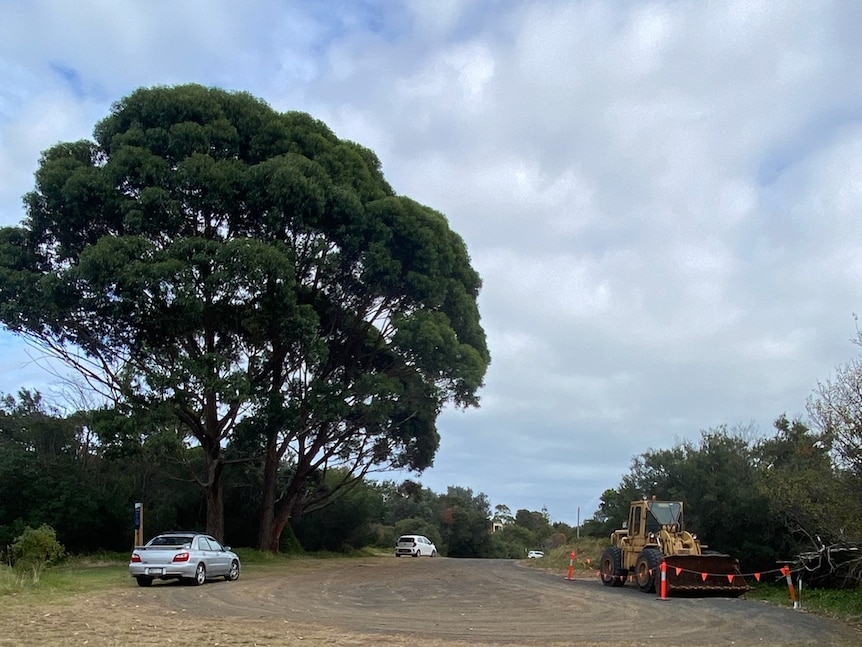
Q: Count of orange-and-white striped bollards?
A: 3